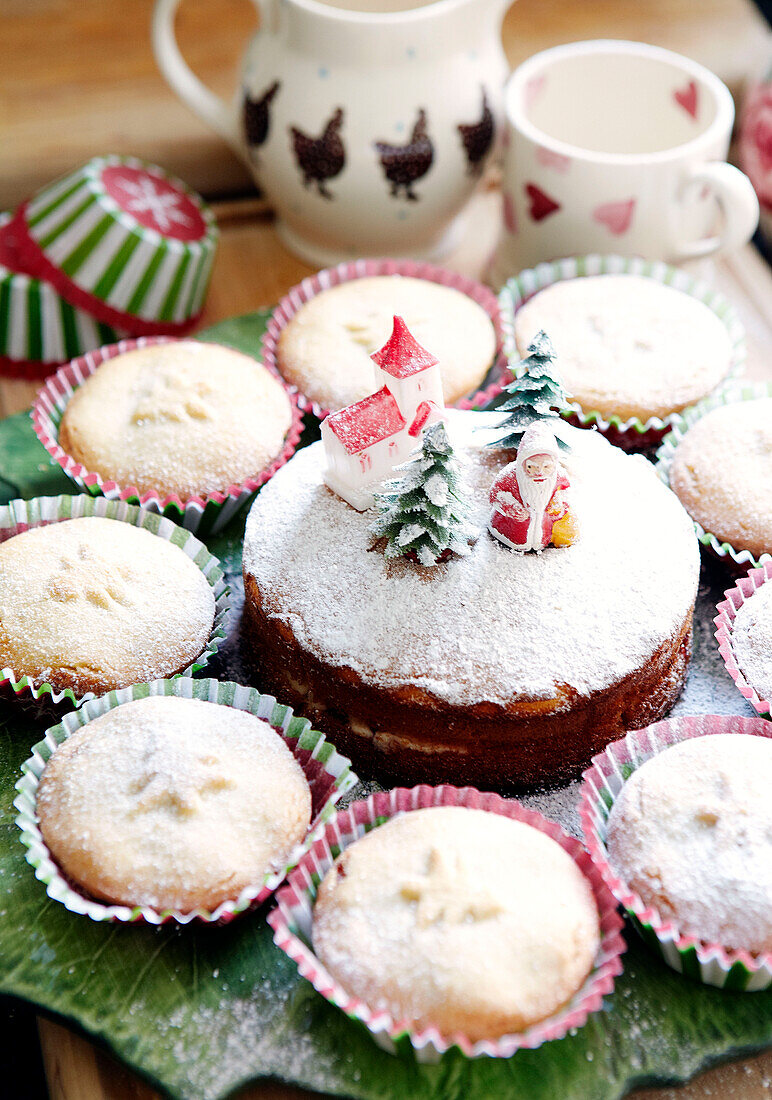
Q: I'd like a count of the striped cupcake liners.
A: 11